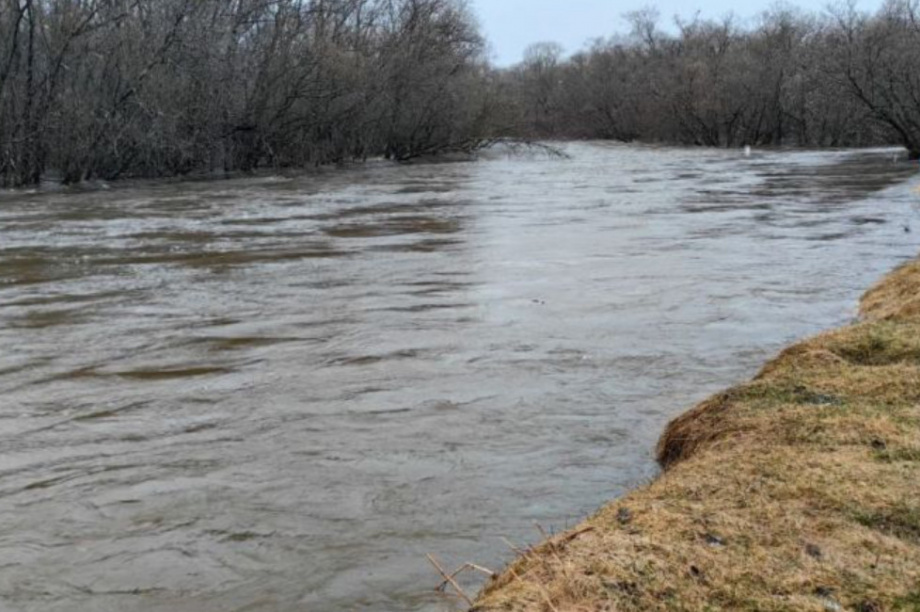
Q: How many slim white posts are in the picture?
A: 1